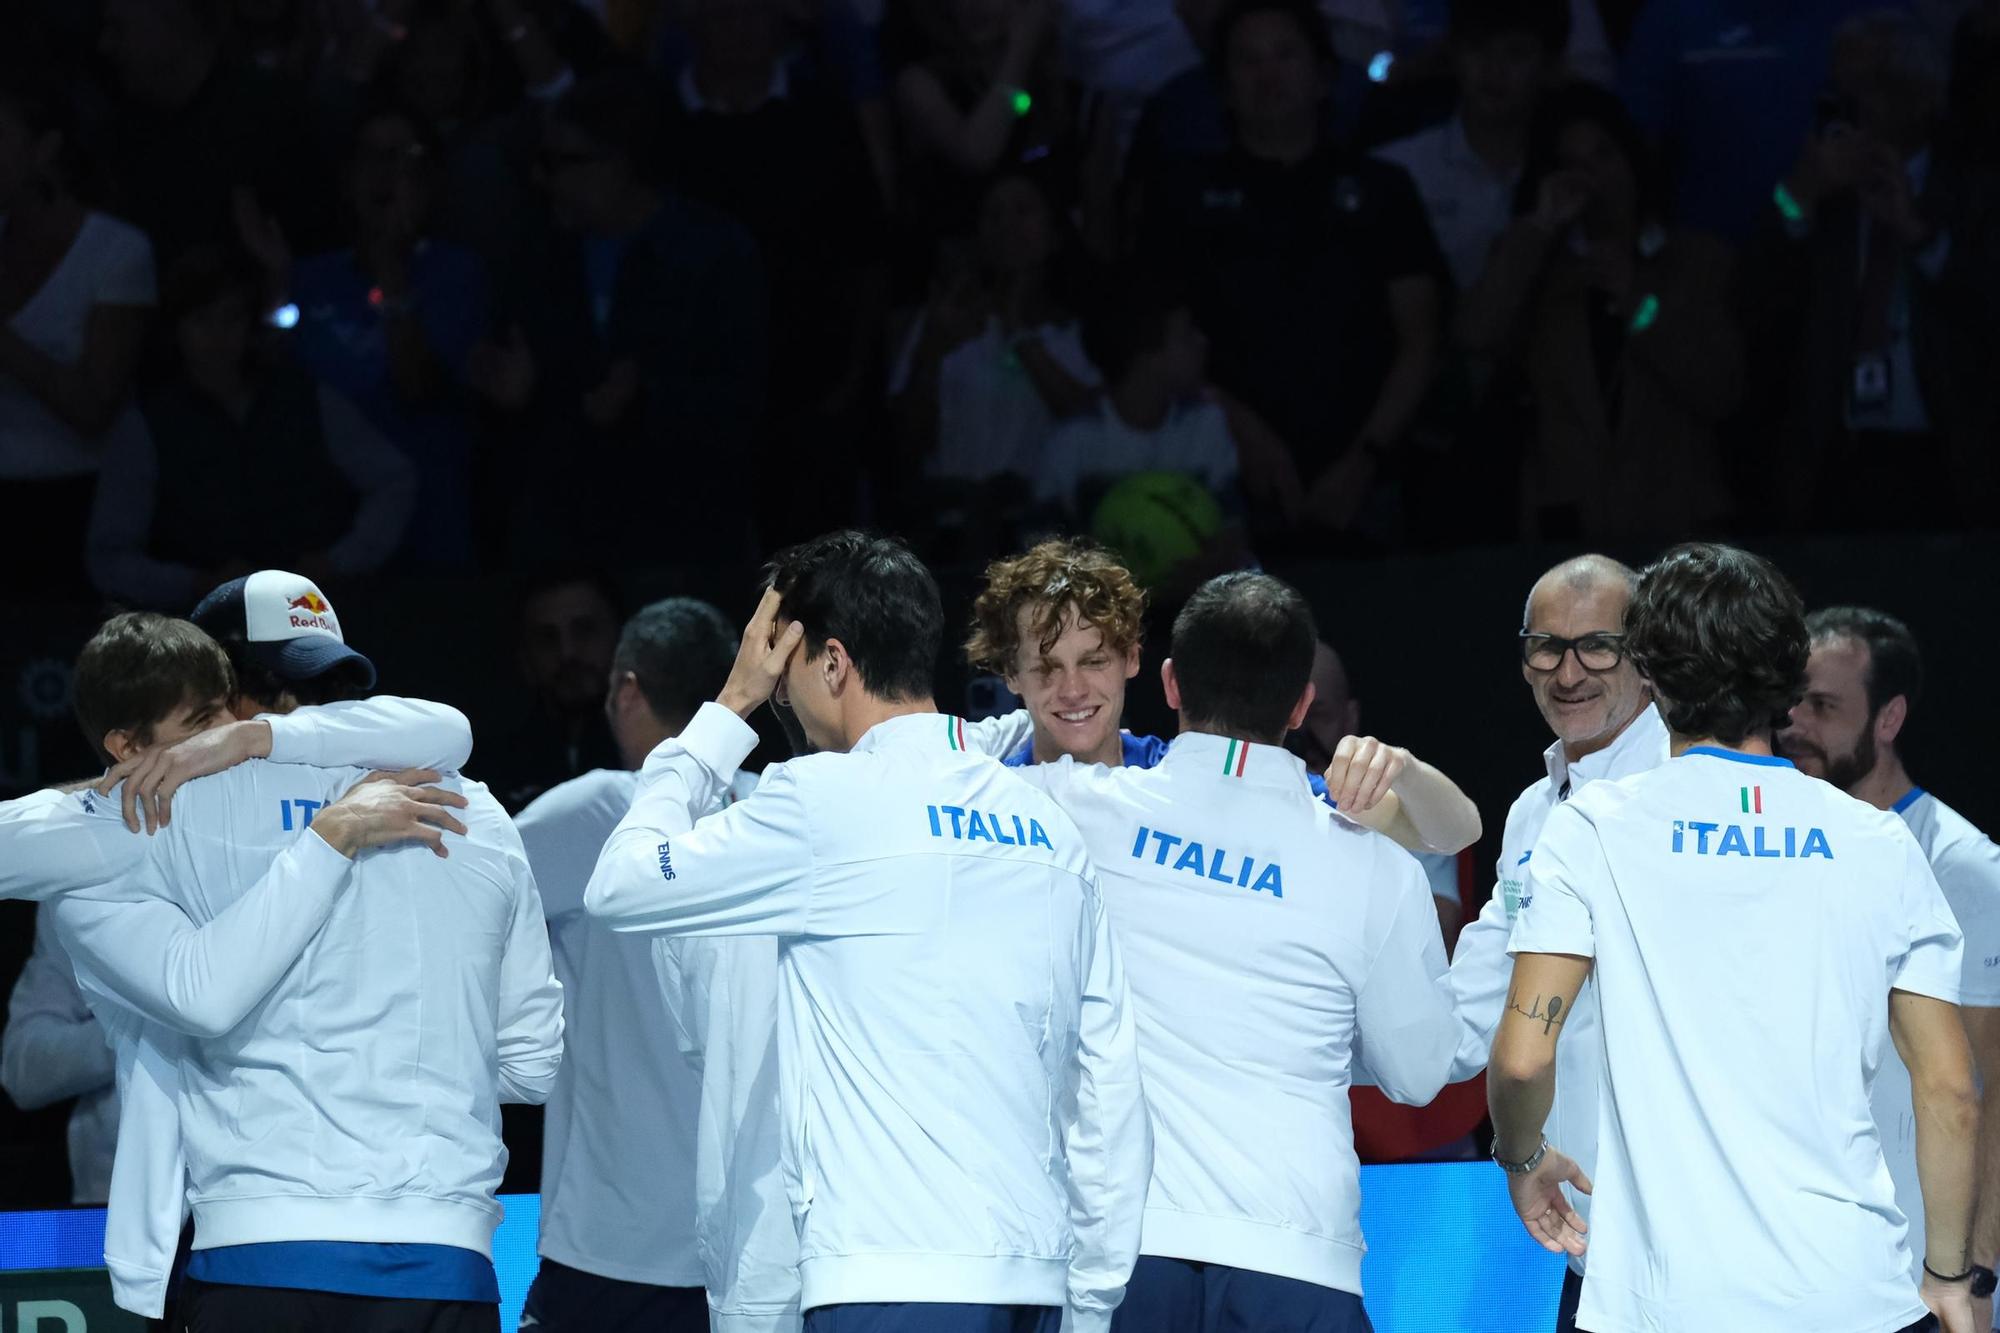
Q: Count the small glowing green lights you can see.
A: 3